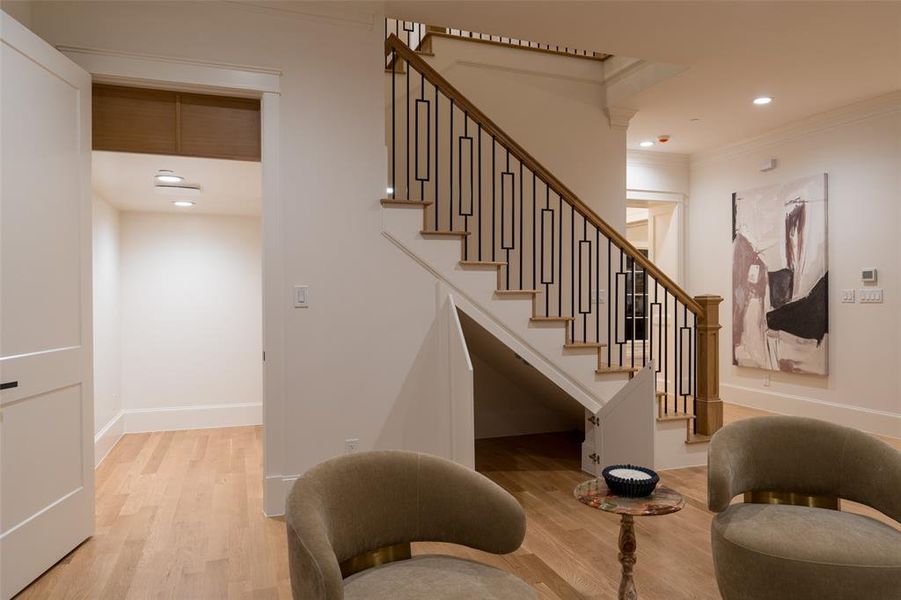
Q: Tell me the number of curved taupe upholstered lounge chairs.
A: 2